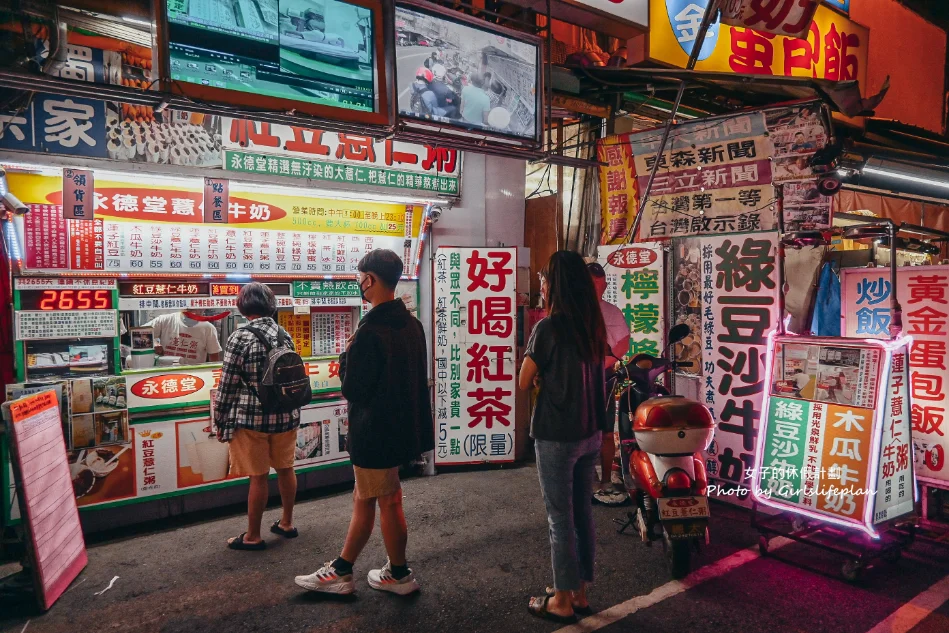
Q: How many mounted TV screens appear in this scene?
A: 2